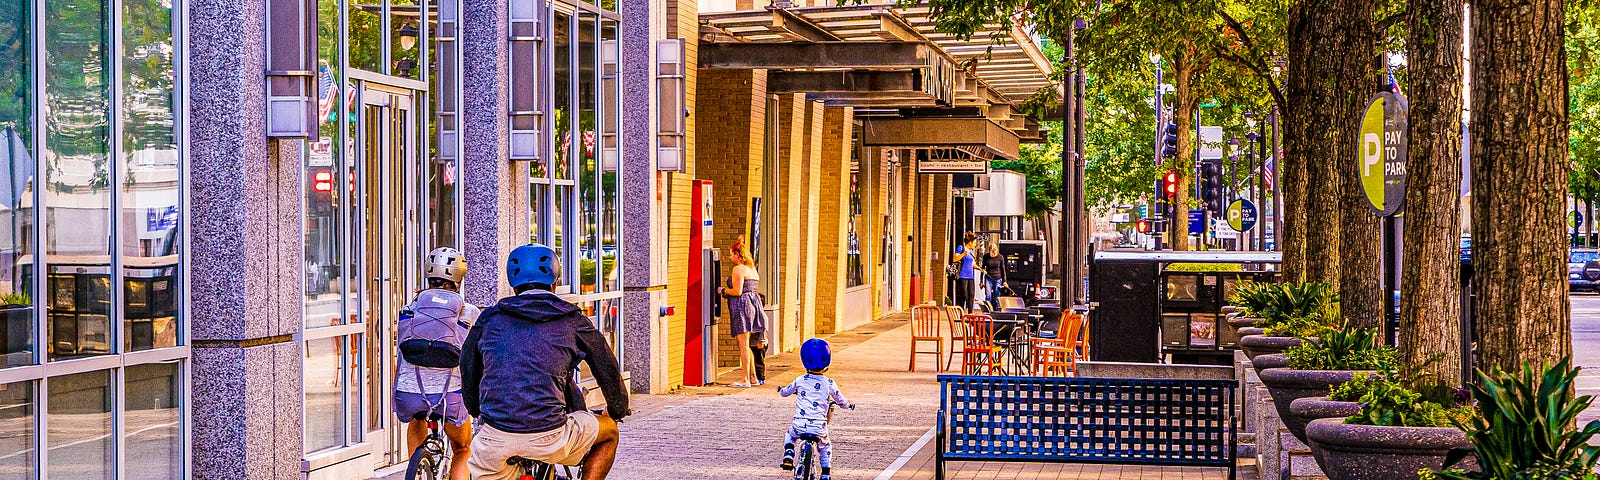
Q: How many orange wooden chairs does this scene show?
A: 6